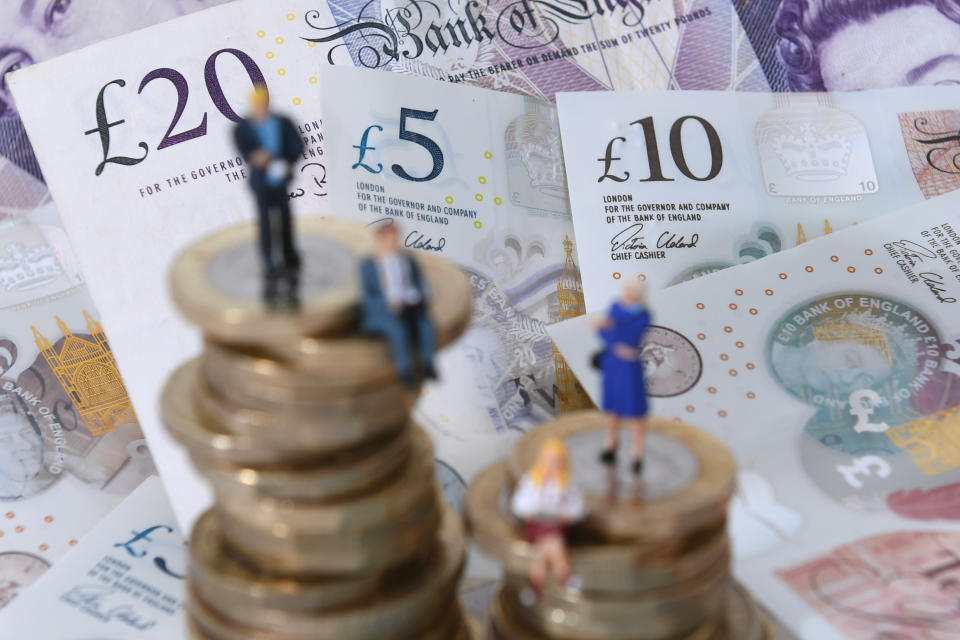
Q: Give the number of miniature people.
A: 4